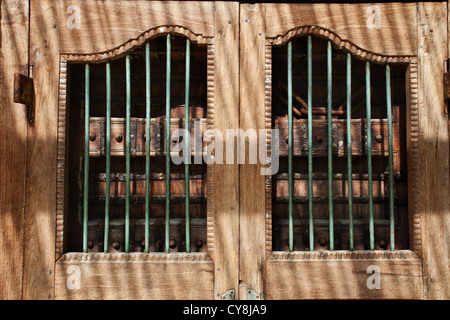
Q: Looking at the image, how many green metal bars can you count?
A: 12